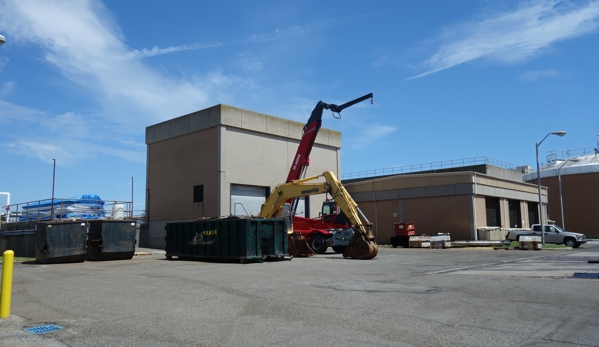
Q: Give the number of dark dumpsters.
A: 3